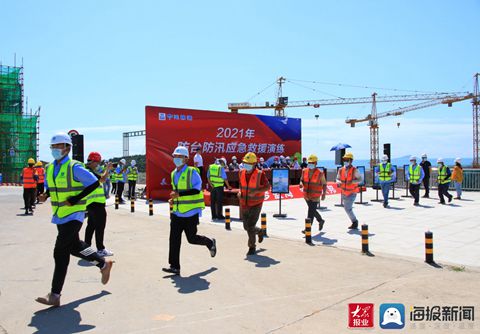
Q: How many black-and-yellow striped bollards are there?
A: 9